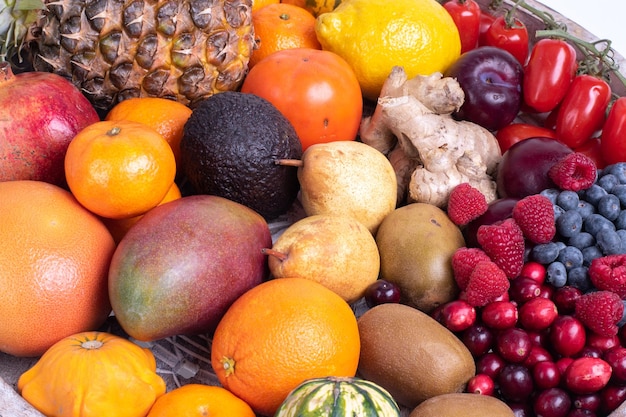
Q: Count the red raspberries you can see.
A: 8